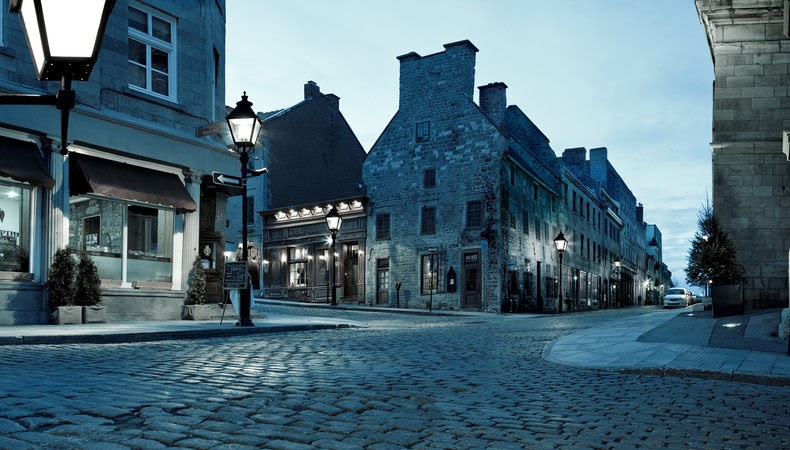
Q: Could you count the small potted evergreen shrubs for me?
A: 3